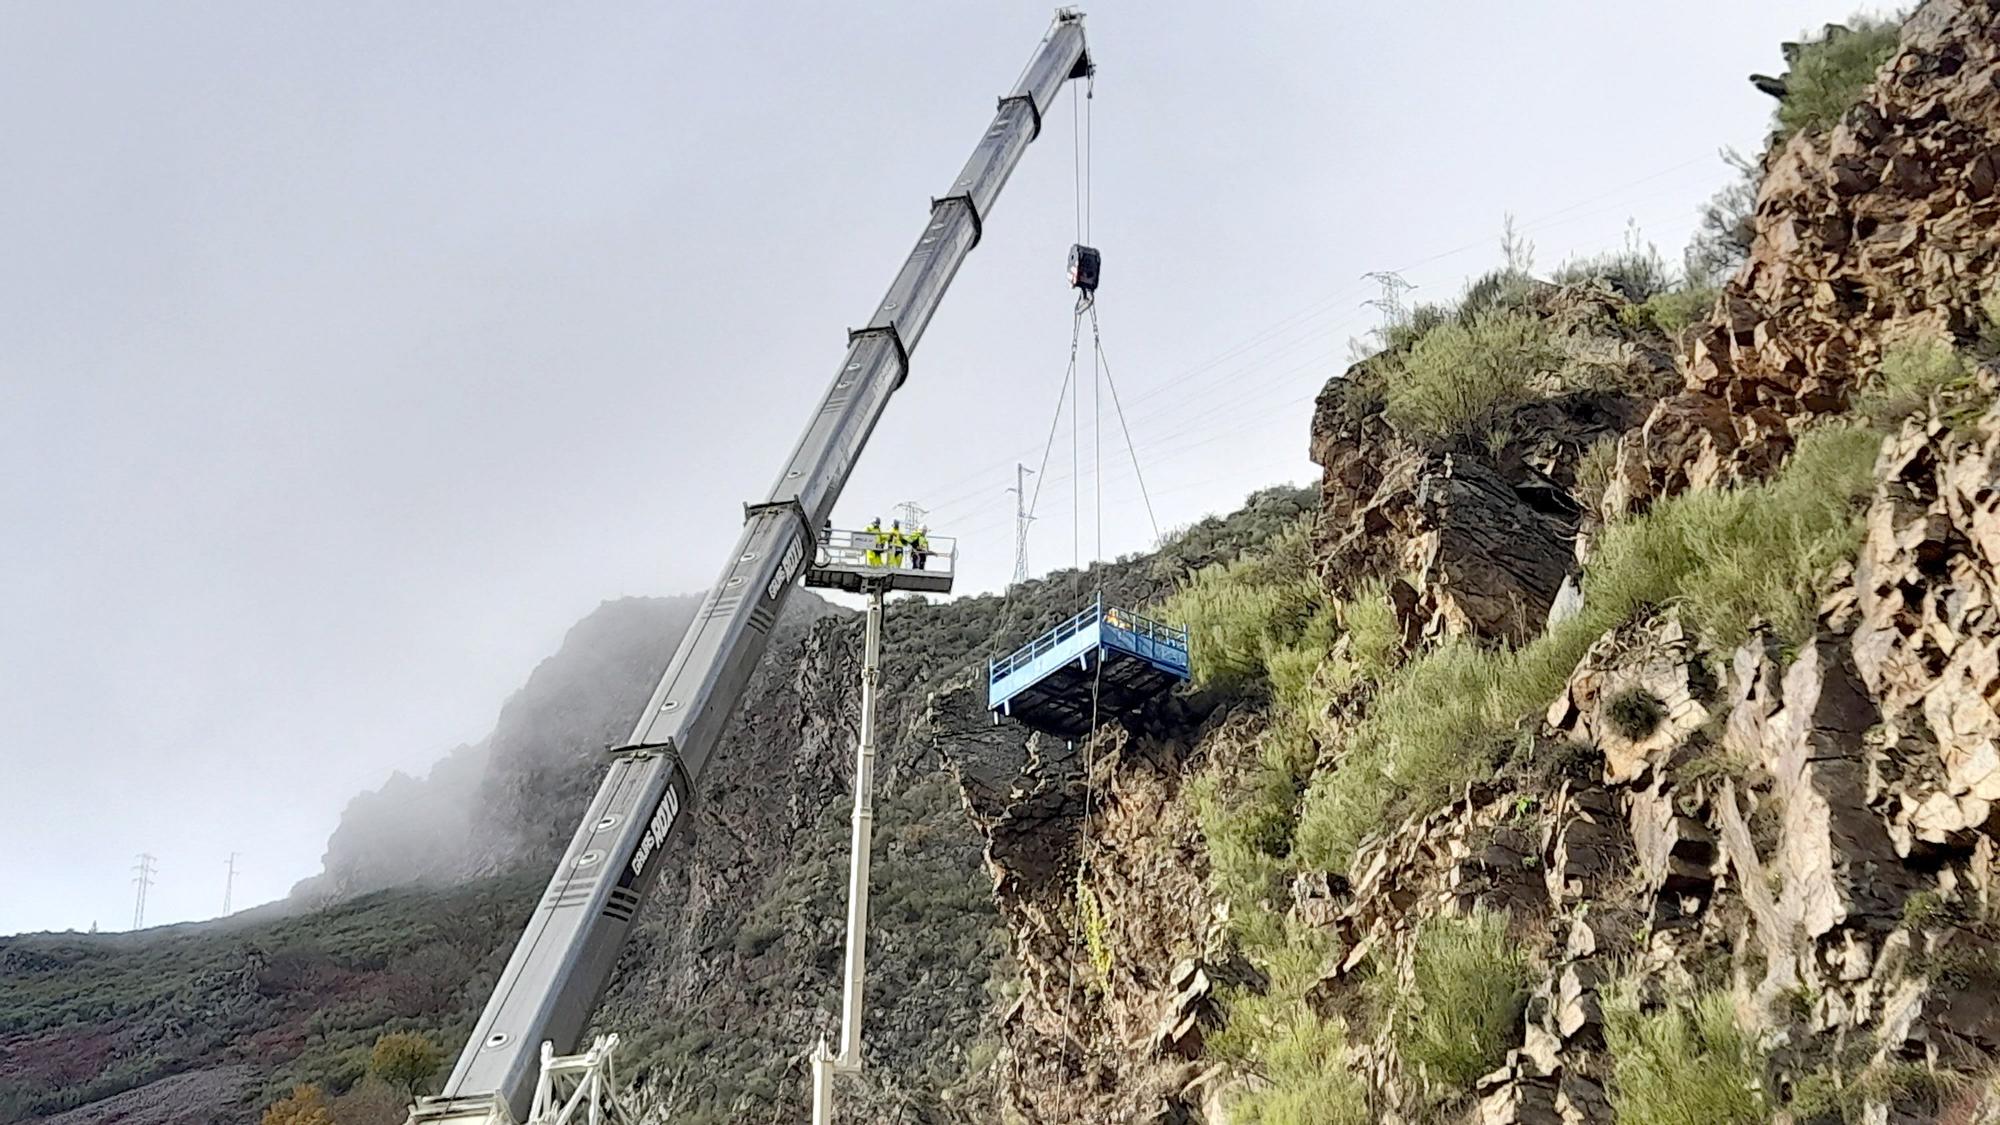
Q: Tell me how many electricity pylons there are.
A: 5